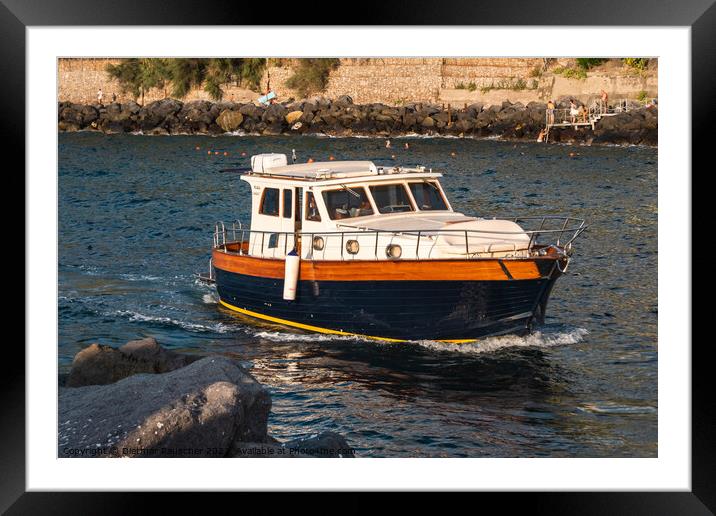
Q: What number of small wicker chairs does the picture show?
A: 0